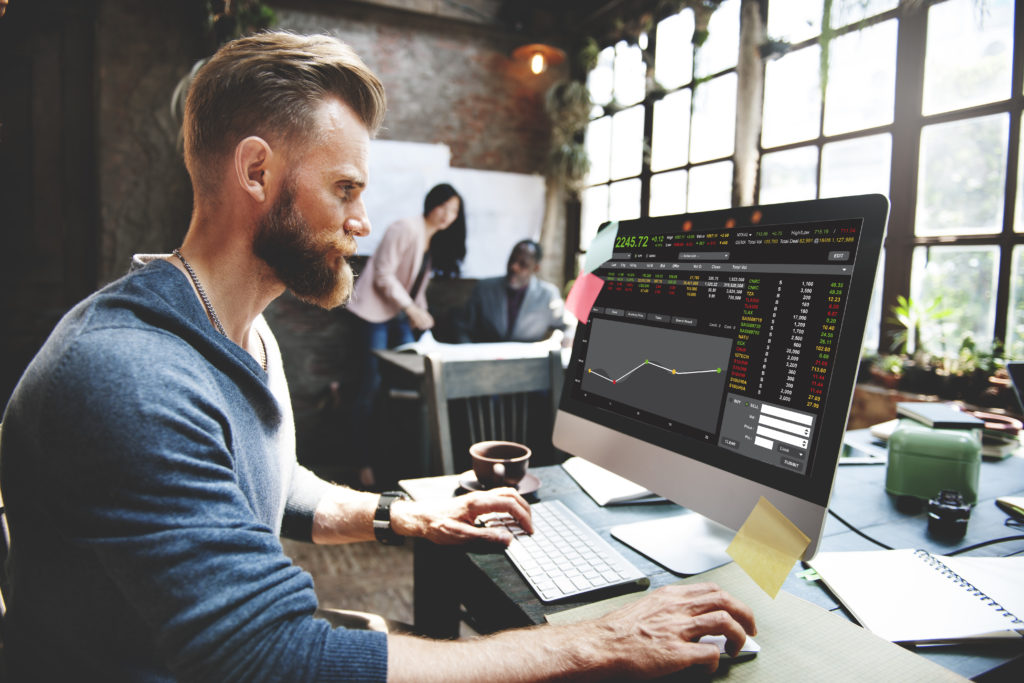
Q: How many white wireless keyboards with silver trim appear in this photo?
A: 1